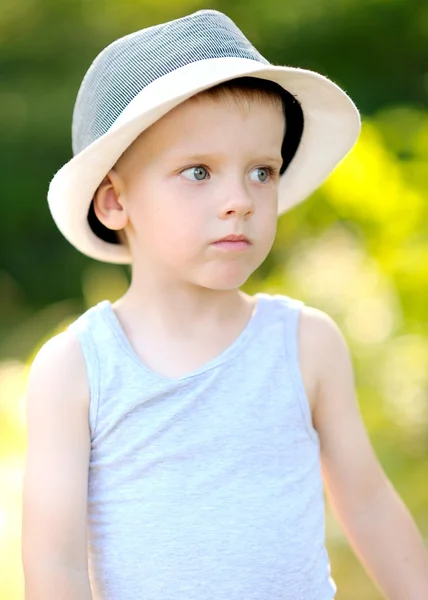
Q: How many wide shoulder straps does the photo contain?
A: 2